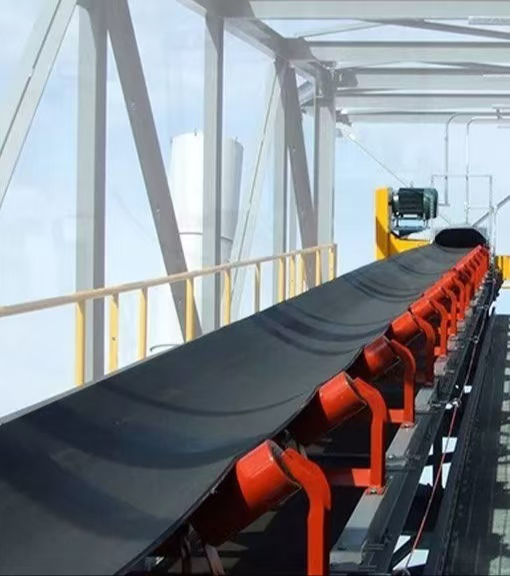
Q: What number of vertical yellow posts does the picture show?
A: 11